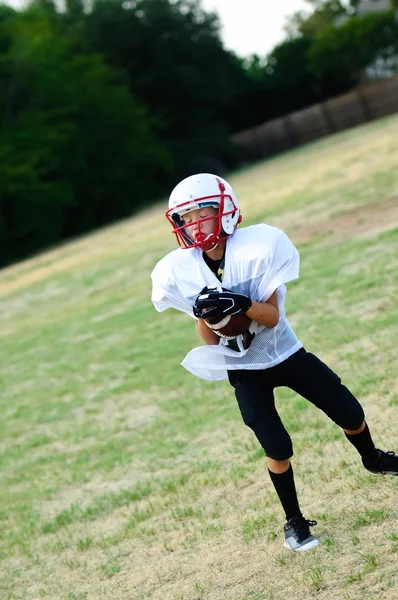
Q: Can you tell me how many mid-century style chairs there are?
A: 0